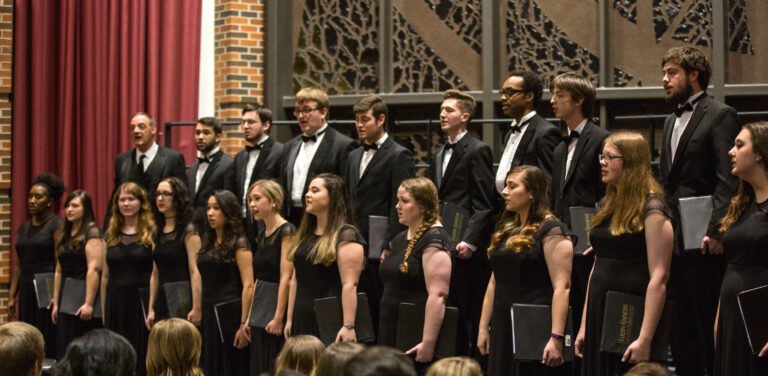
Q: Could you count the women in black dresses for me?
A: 11